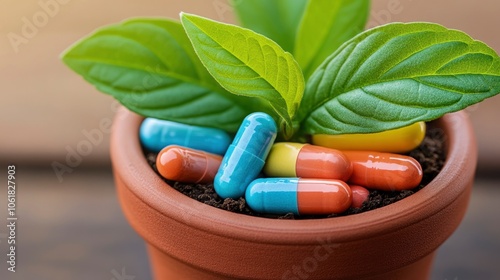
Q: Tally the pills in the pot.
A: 8